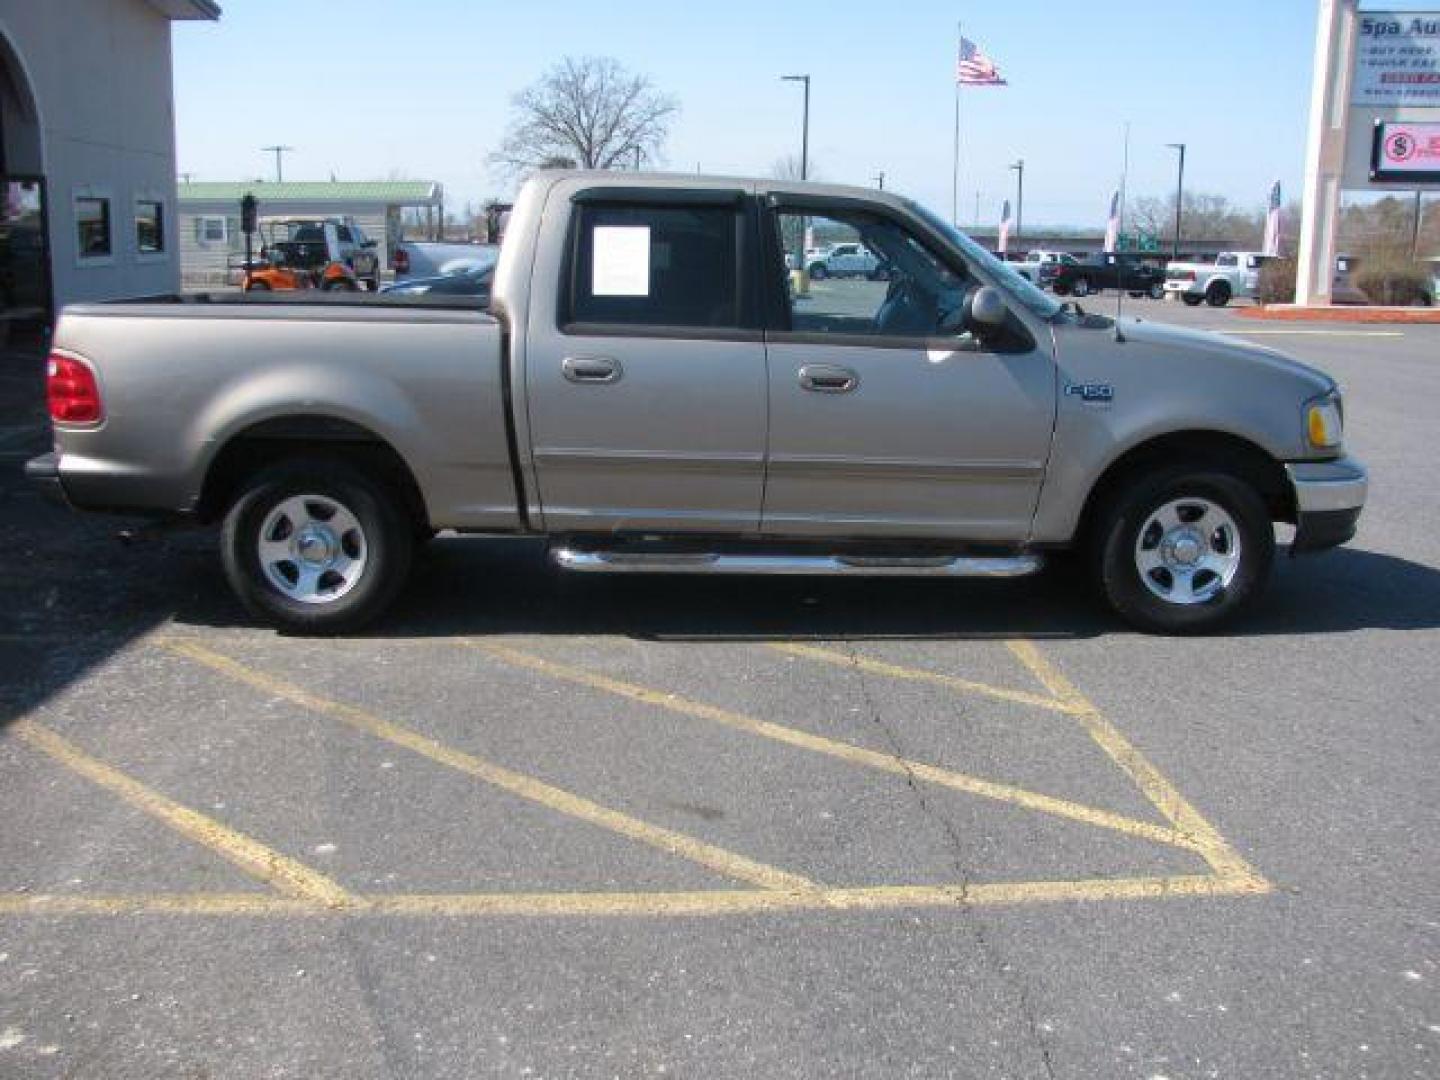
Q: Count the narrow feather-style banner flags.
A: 3